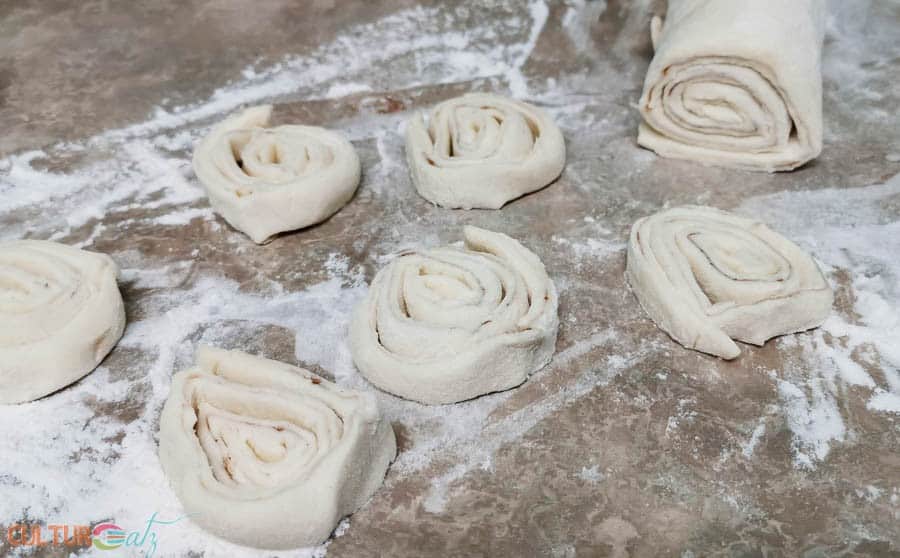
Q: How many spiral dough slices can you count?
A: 6